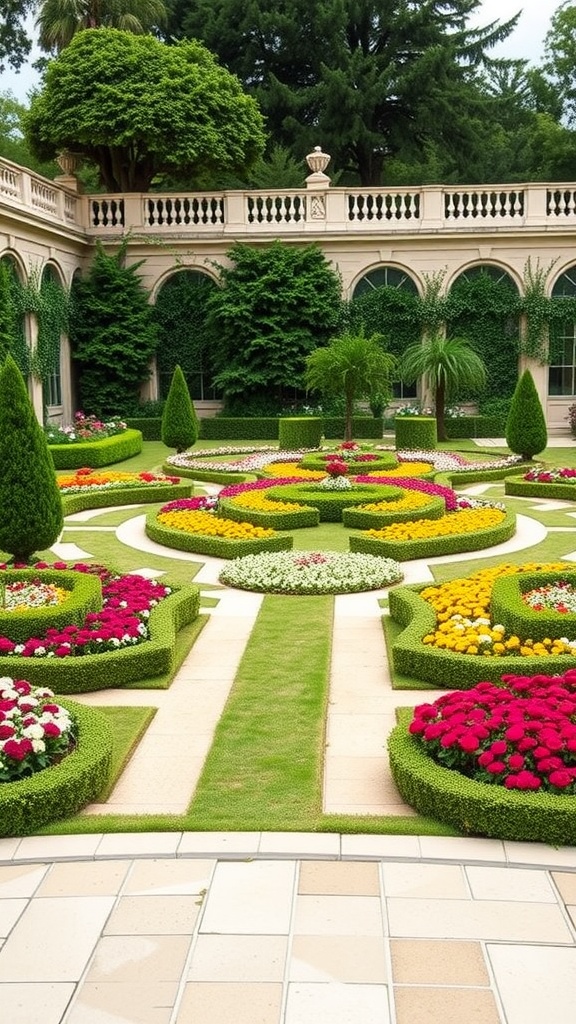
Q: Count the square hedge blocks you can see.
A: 2